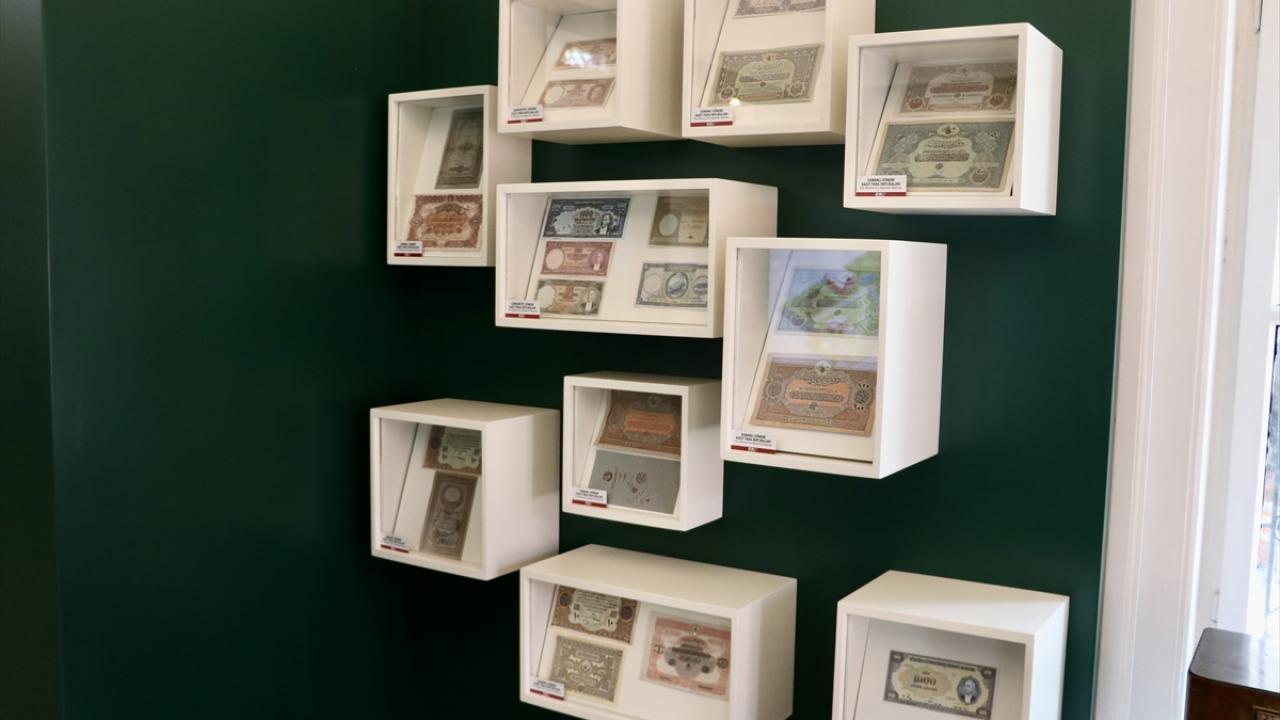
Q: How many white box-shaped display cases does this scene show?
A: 10